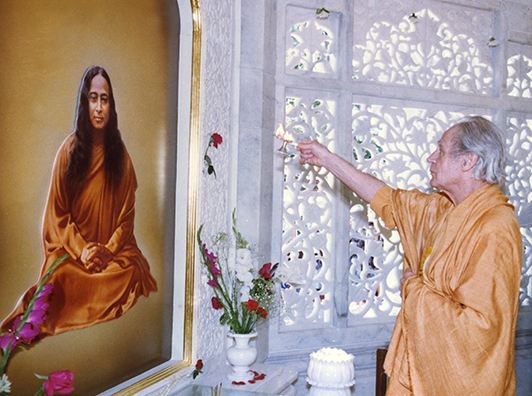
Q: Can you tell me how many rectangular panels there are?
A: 6